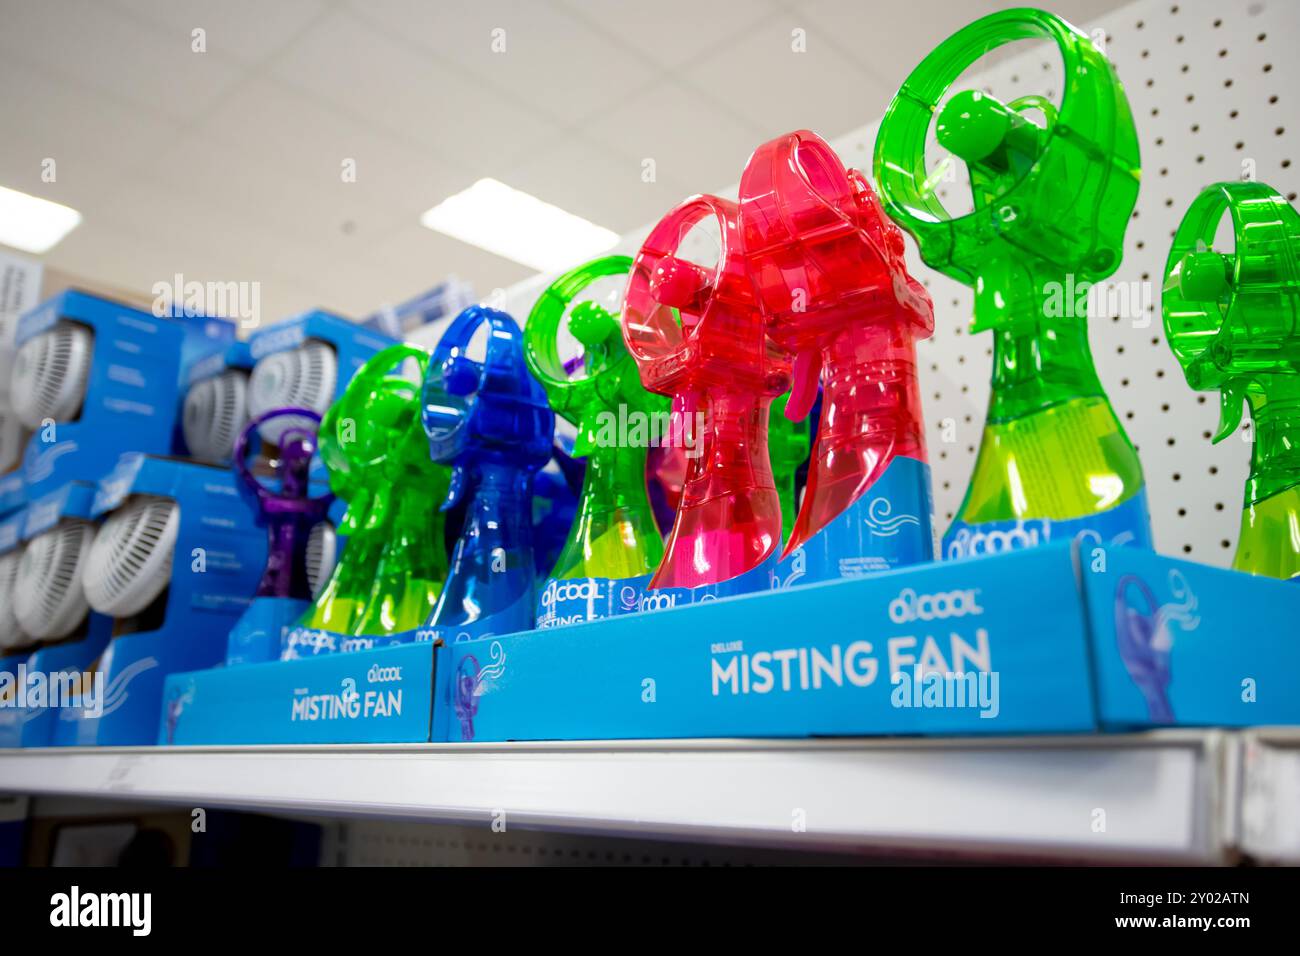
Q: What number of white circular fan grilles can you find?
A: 7